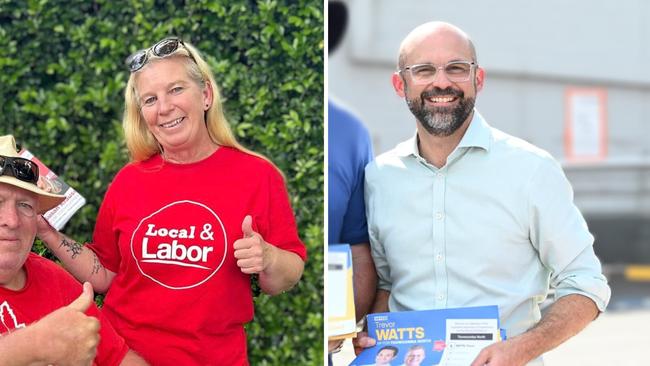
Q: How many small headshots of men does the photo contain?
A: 2